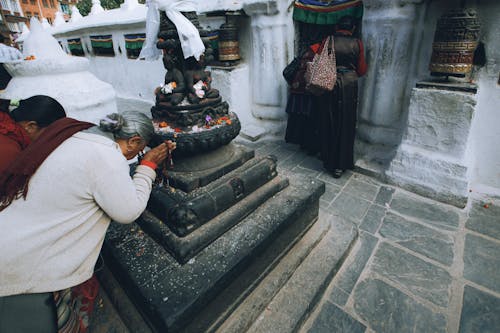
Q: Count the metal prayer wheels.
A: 2